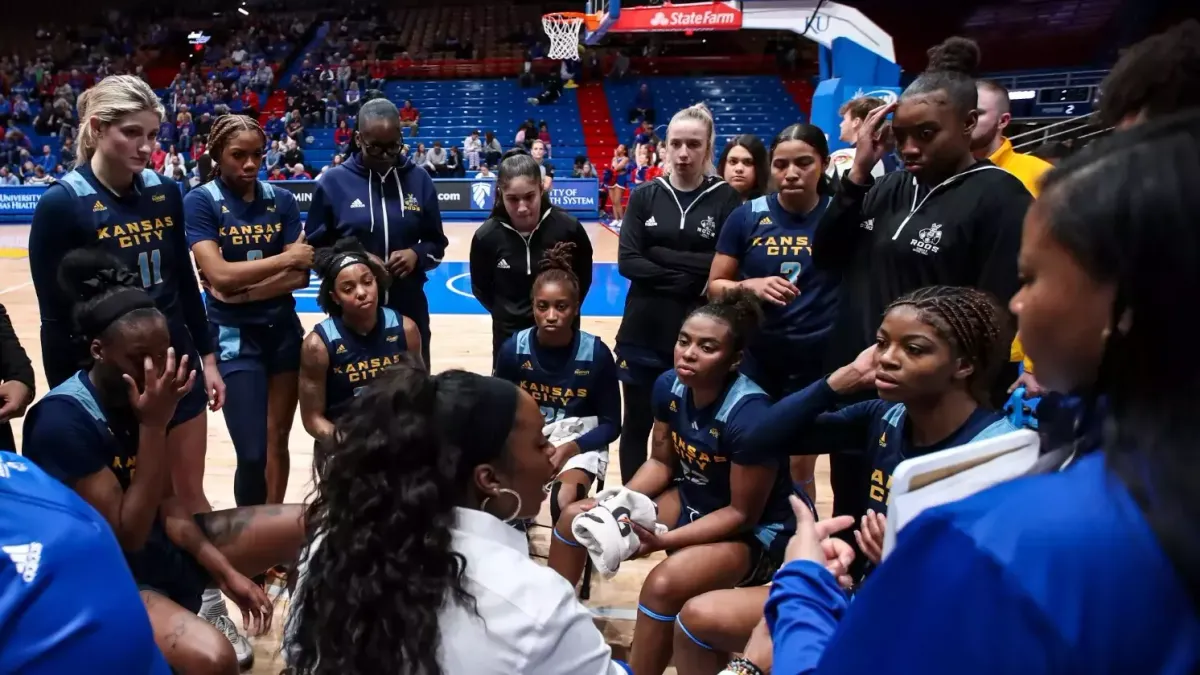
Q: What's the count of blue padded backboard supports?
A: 1